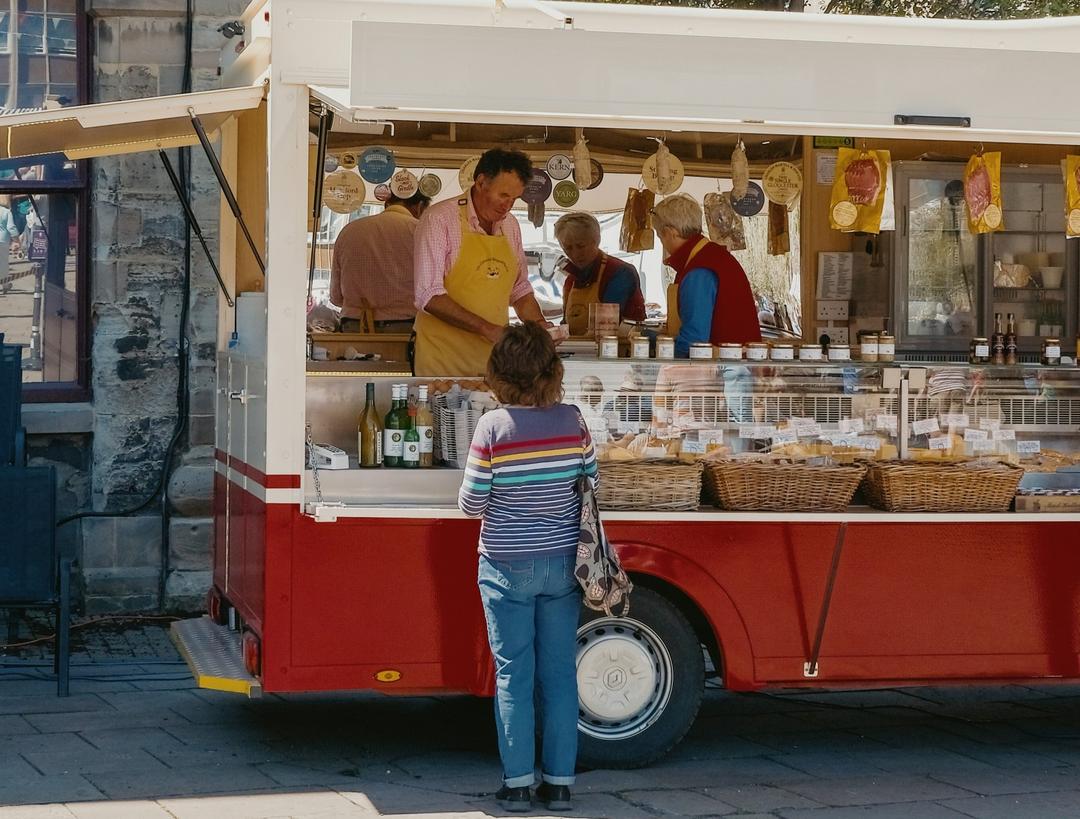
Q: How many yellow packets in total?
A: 3